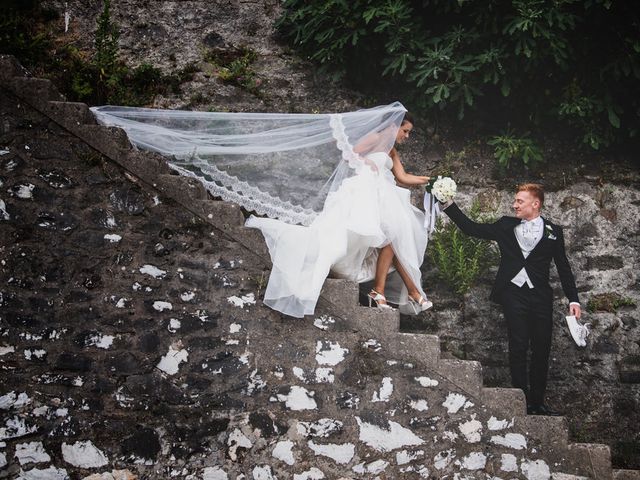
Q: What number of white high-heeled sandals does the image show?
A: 2